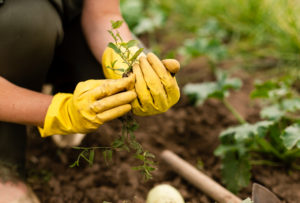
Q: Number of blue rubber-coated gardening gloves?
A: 0